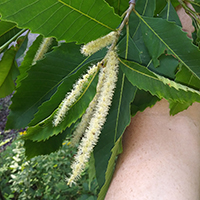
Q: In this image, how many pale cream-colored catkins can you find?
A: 5